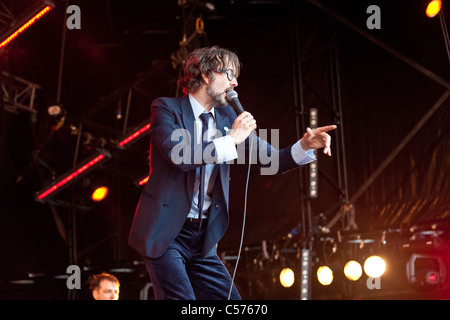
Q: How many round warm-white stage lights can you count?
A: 4